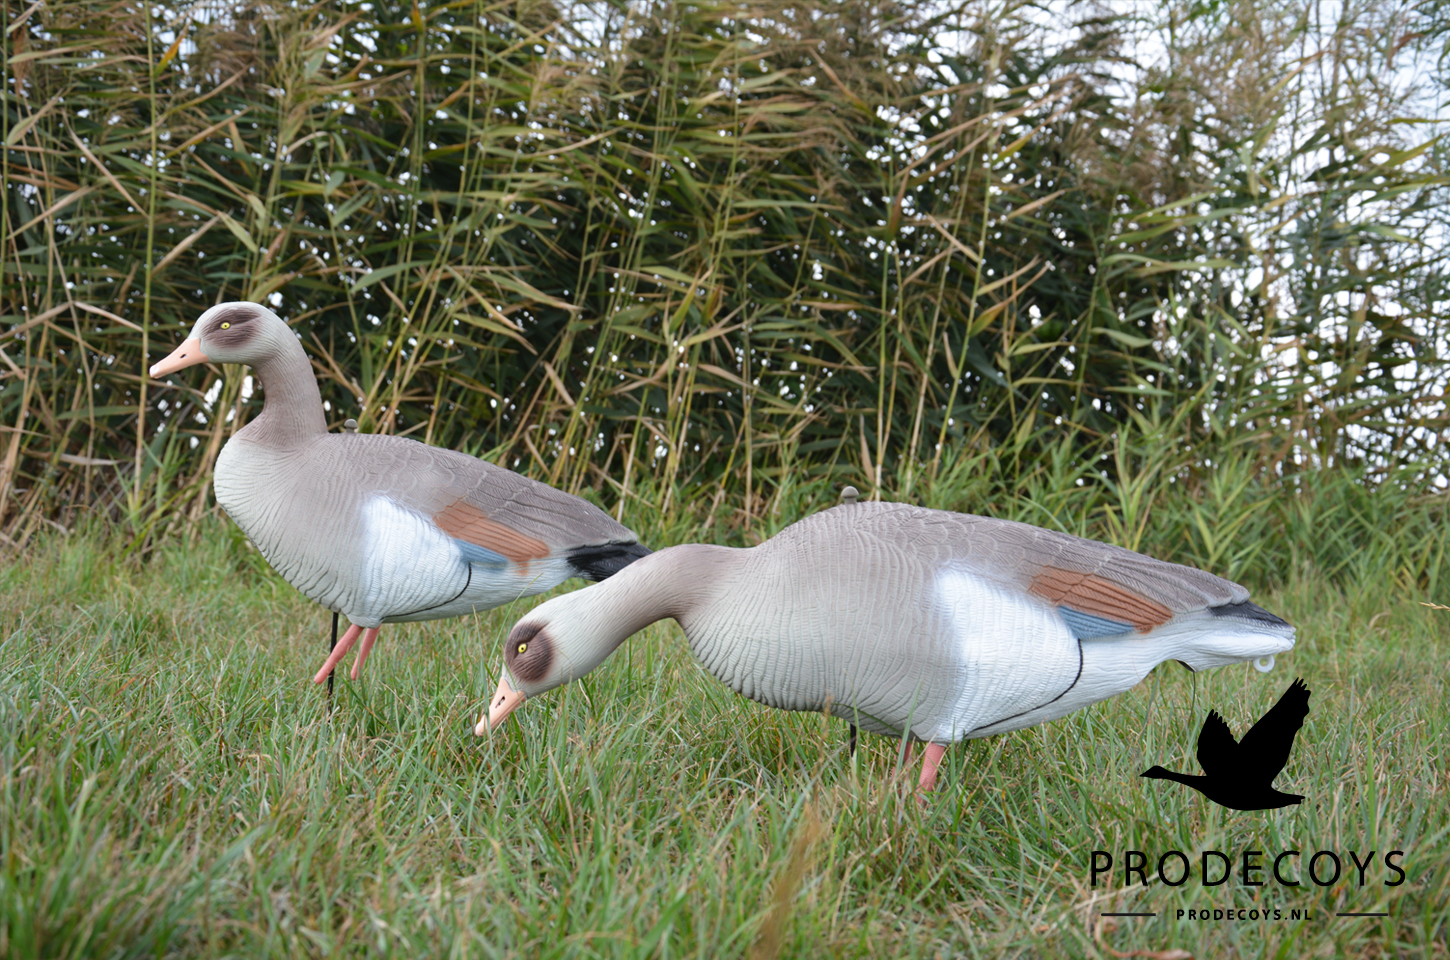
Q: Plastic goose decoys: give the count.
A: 2